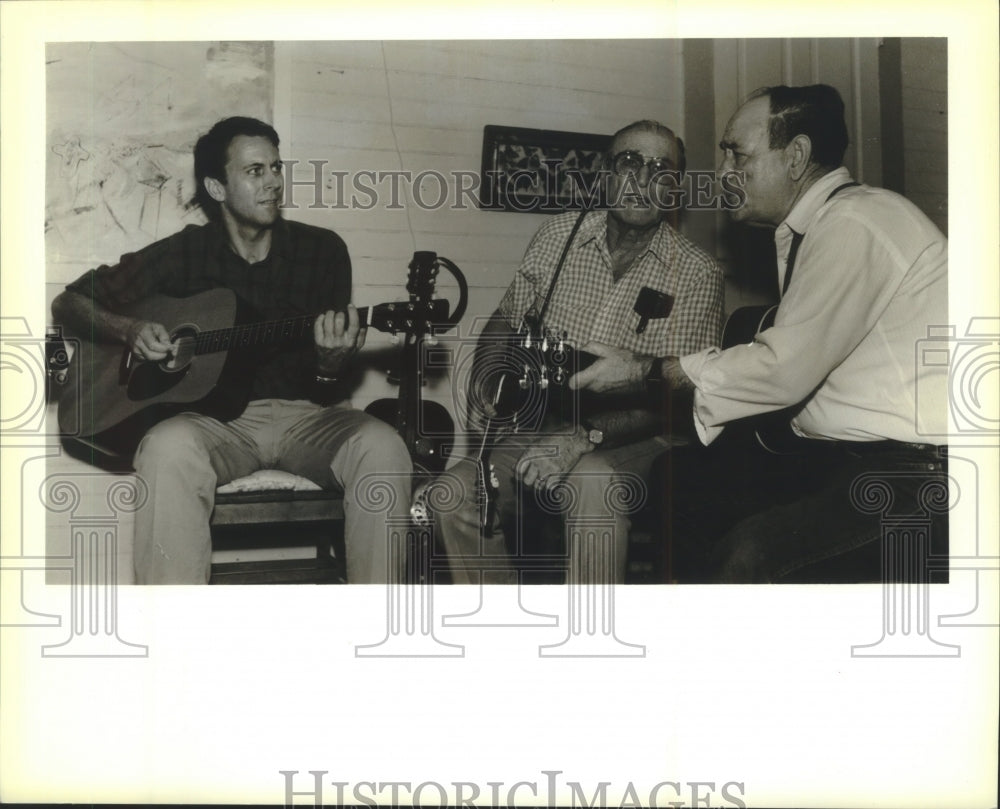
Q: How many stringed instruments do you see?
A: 4